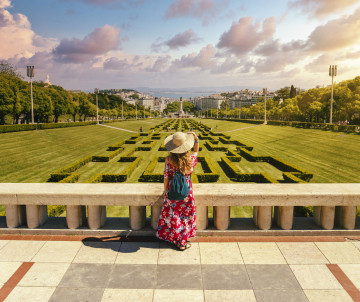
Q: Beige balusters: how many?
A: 12